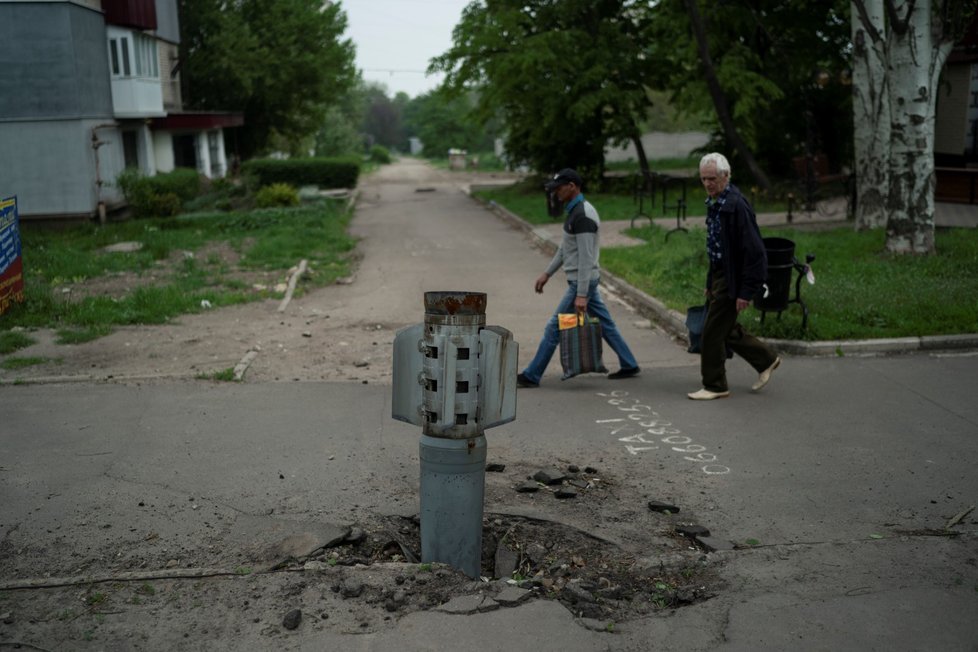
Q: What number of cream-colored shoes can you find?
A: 2